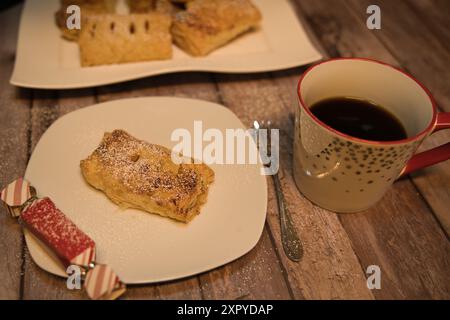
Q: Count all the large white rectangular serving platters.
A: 1